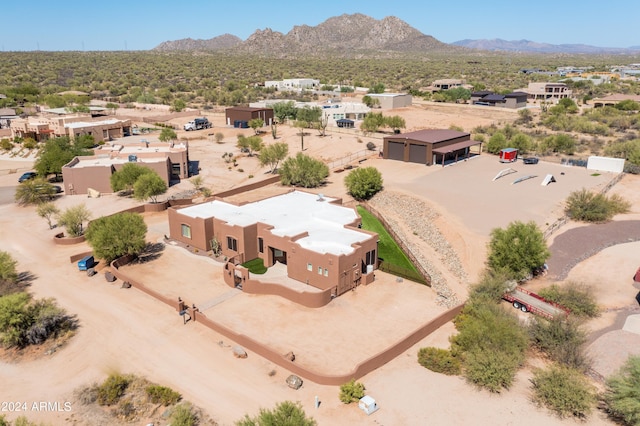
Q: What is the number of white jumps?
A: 3